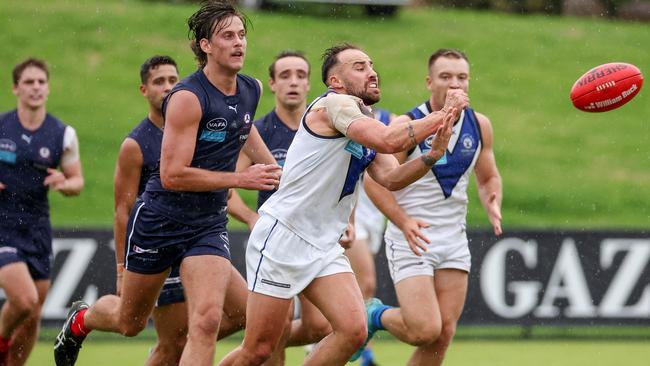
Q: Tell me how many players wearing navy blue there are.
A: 4